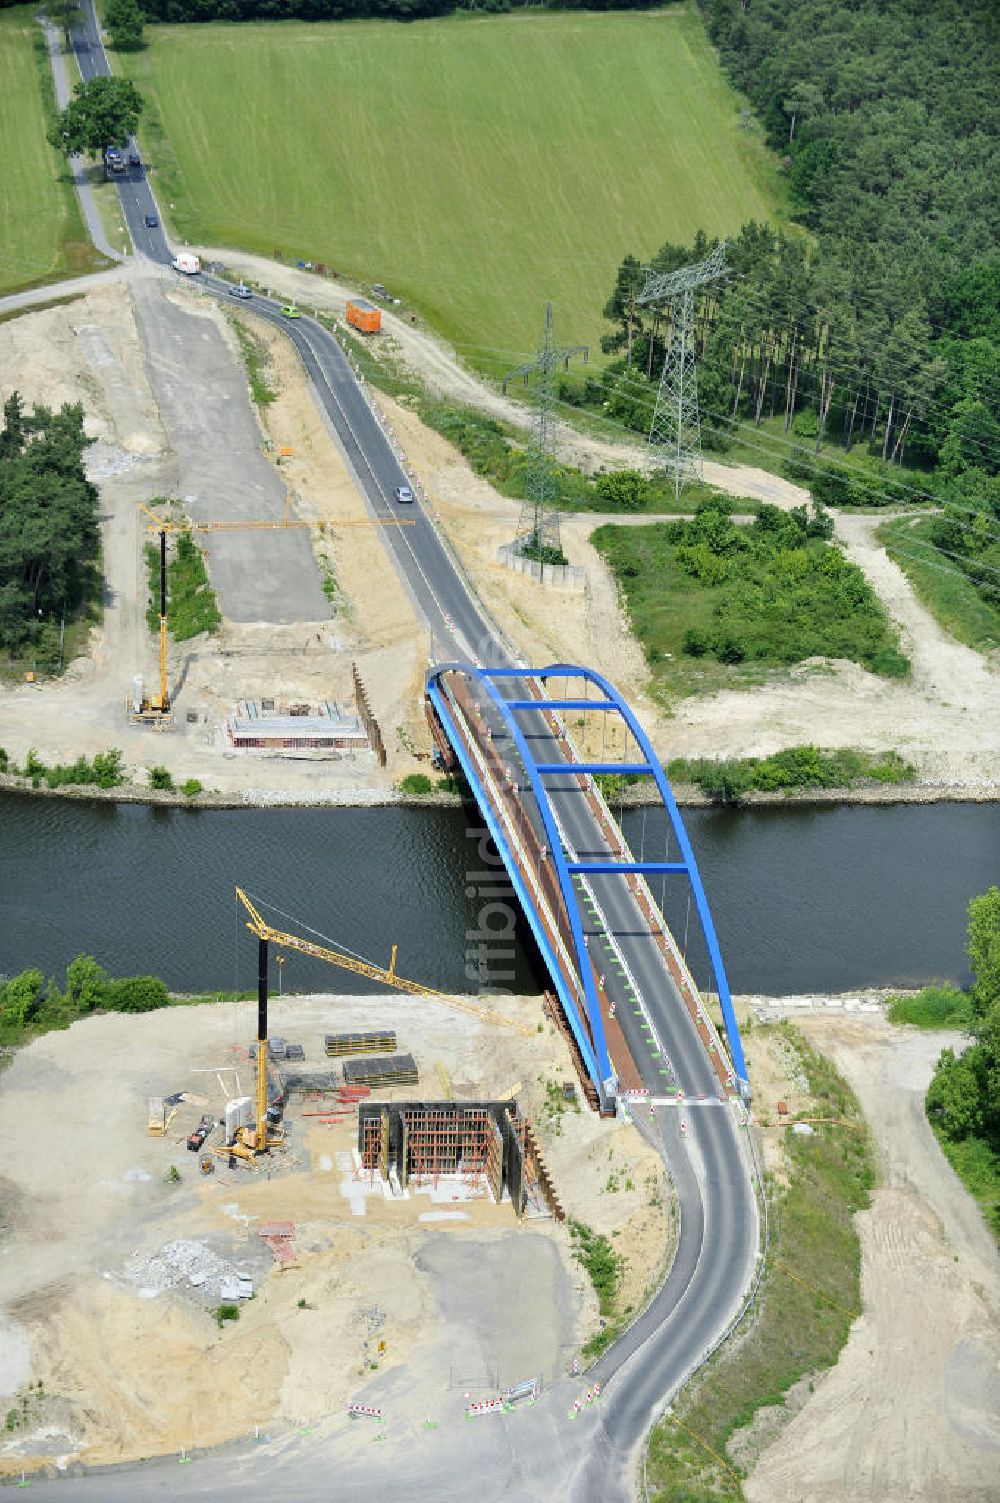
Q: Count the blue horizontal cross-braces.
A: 4